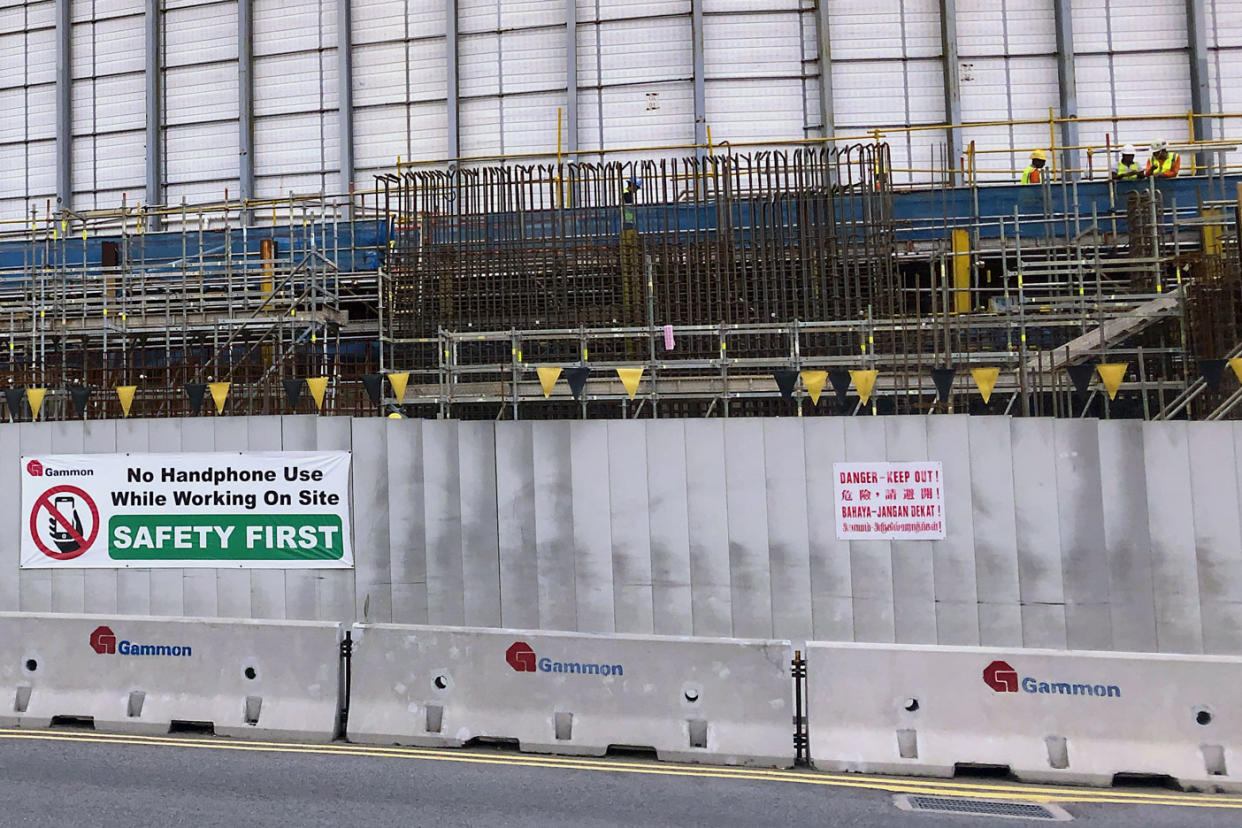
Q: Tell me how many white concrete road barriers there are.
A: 3